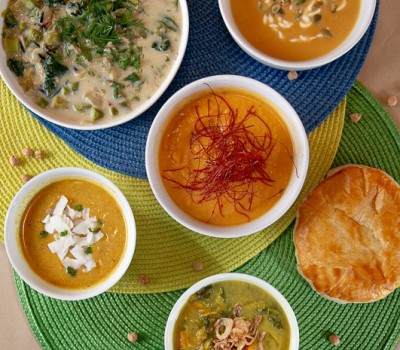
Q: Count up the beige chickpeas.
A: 11